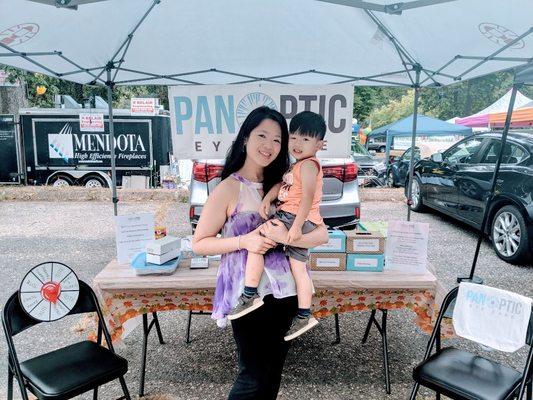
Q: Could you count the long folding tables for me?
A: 1